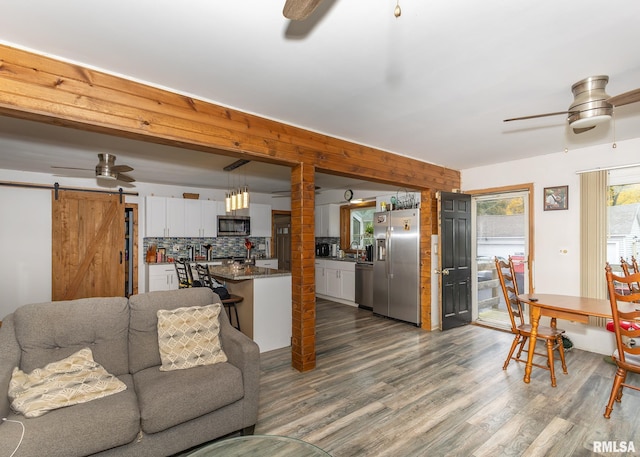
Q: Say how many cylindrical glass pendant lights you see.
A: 4